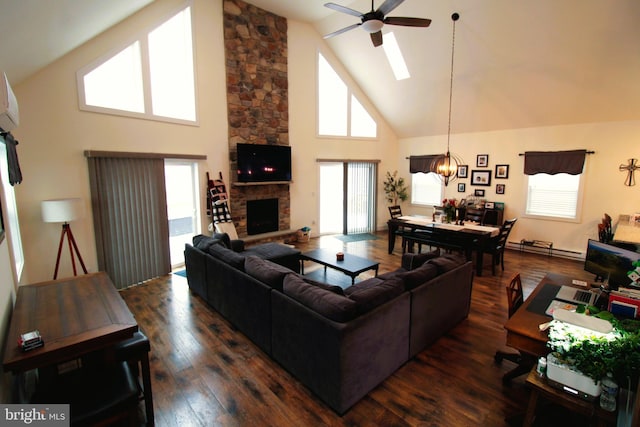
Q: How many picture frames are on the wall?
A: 7